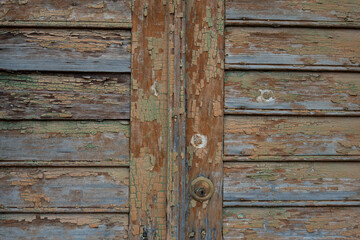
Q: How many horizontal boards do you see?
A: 12